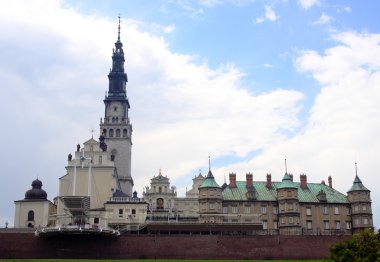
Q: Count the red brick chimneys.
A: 6